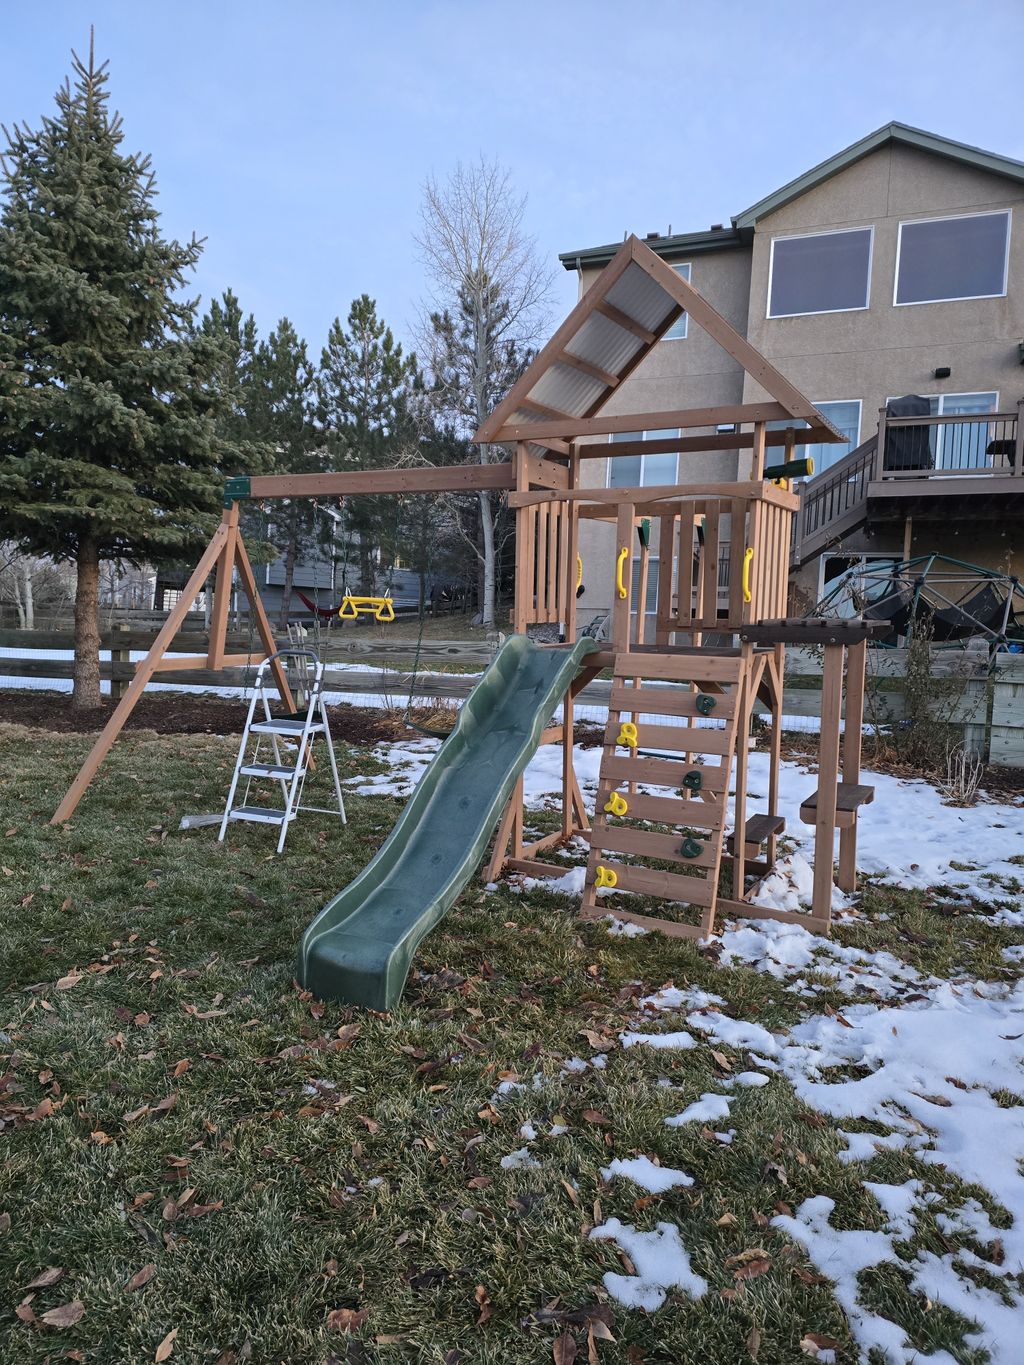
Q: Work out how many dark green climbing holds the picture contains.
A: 3